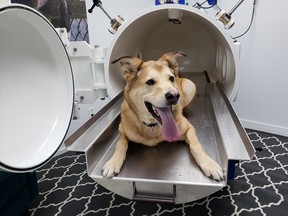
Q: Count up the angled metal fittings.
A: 2